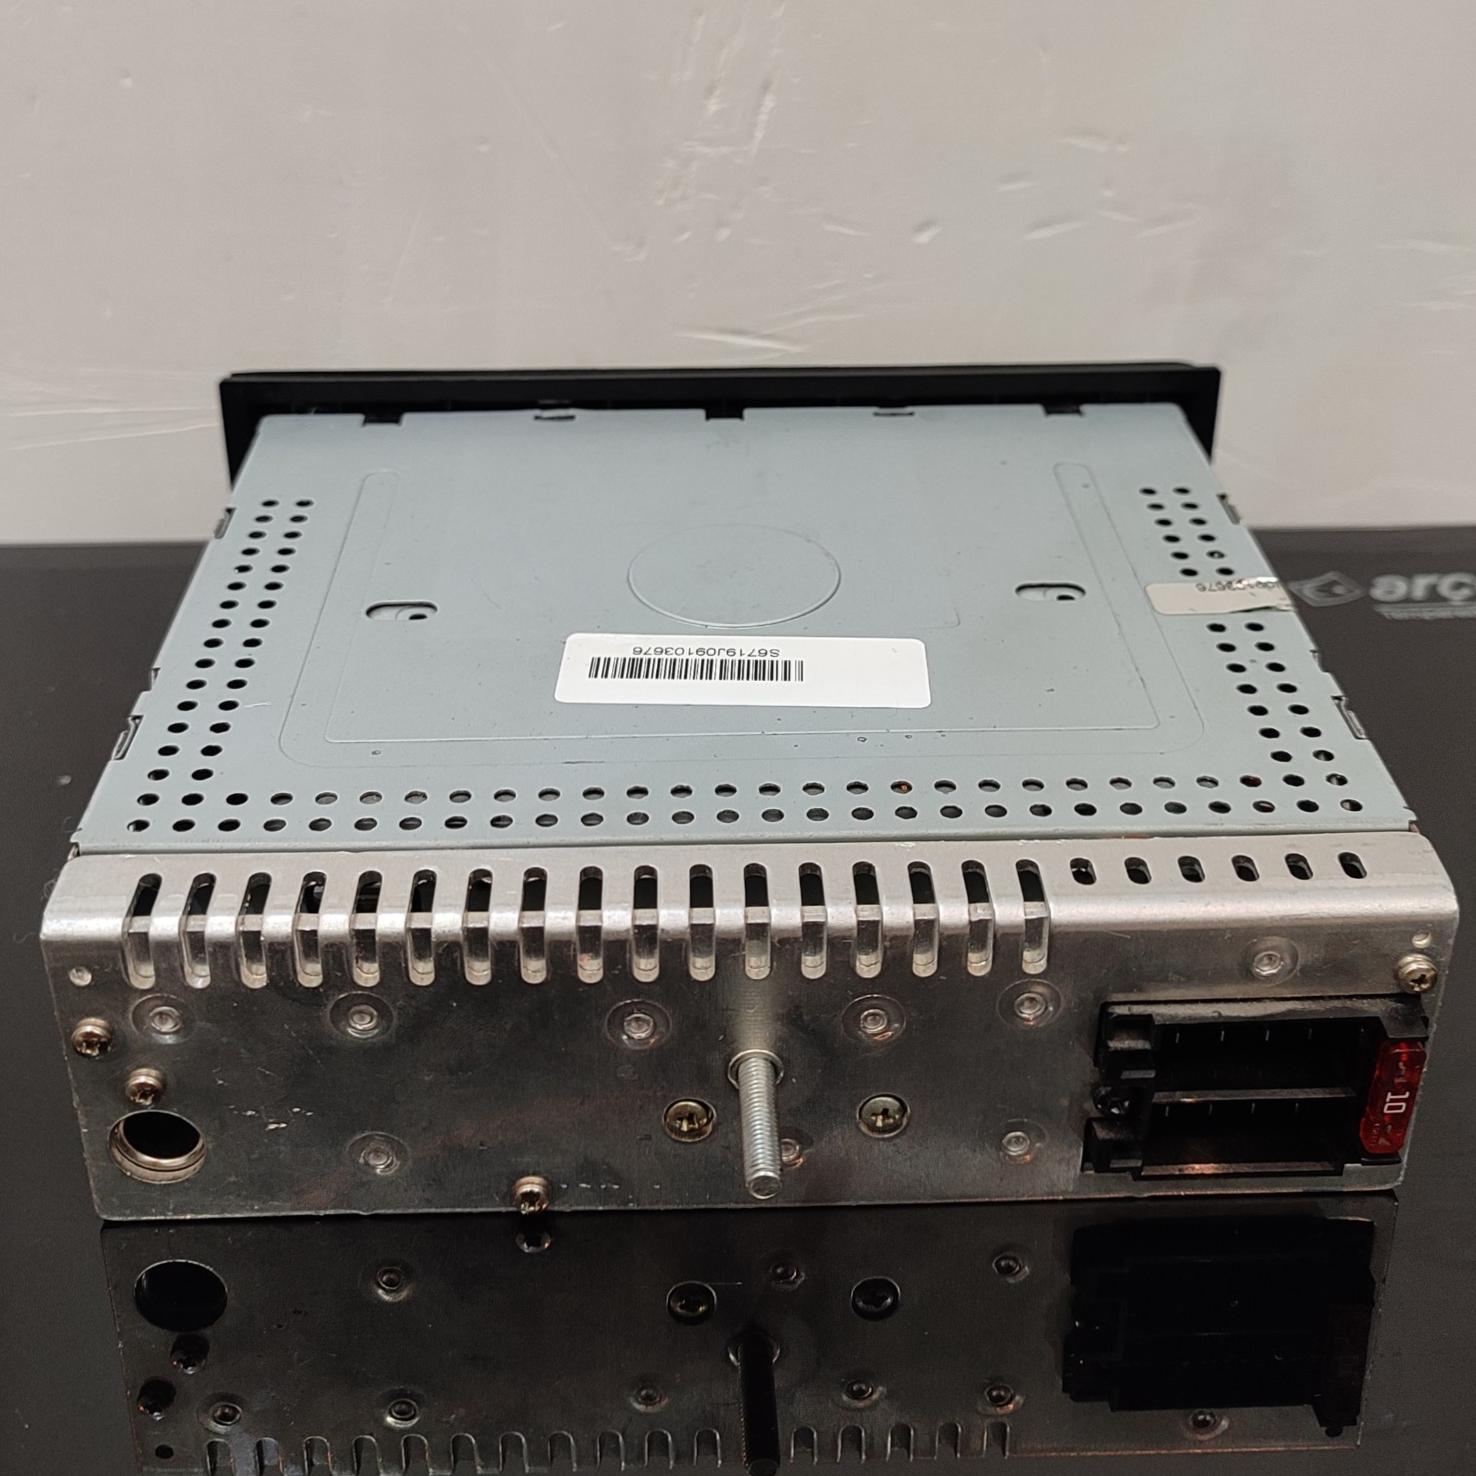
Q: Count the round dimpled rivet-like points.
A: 9